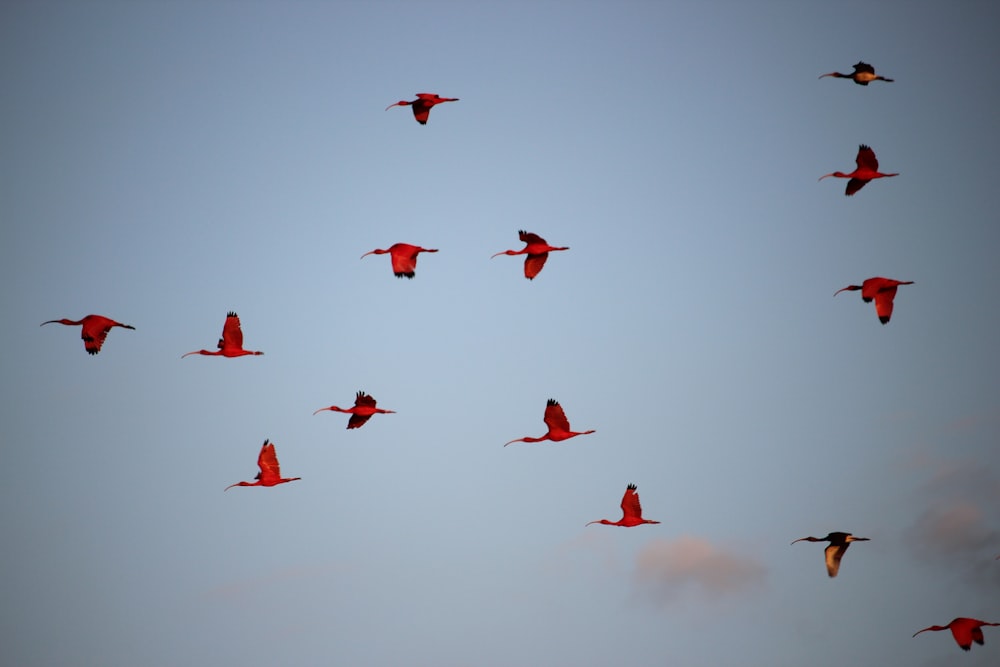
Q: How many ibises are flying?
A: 14